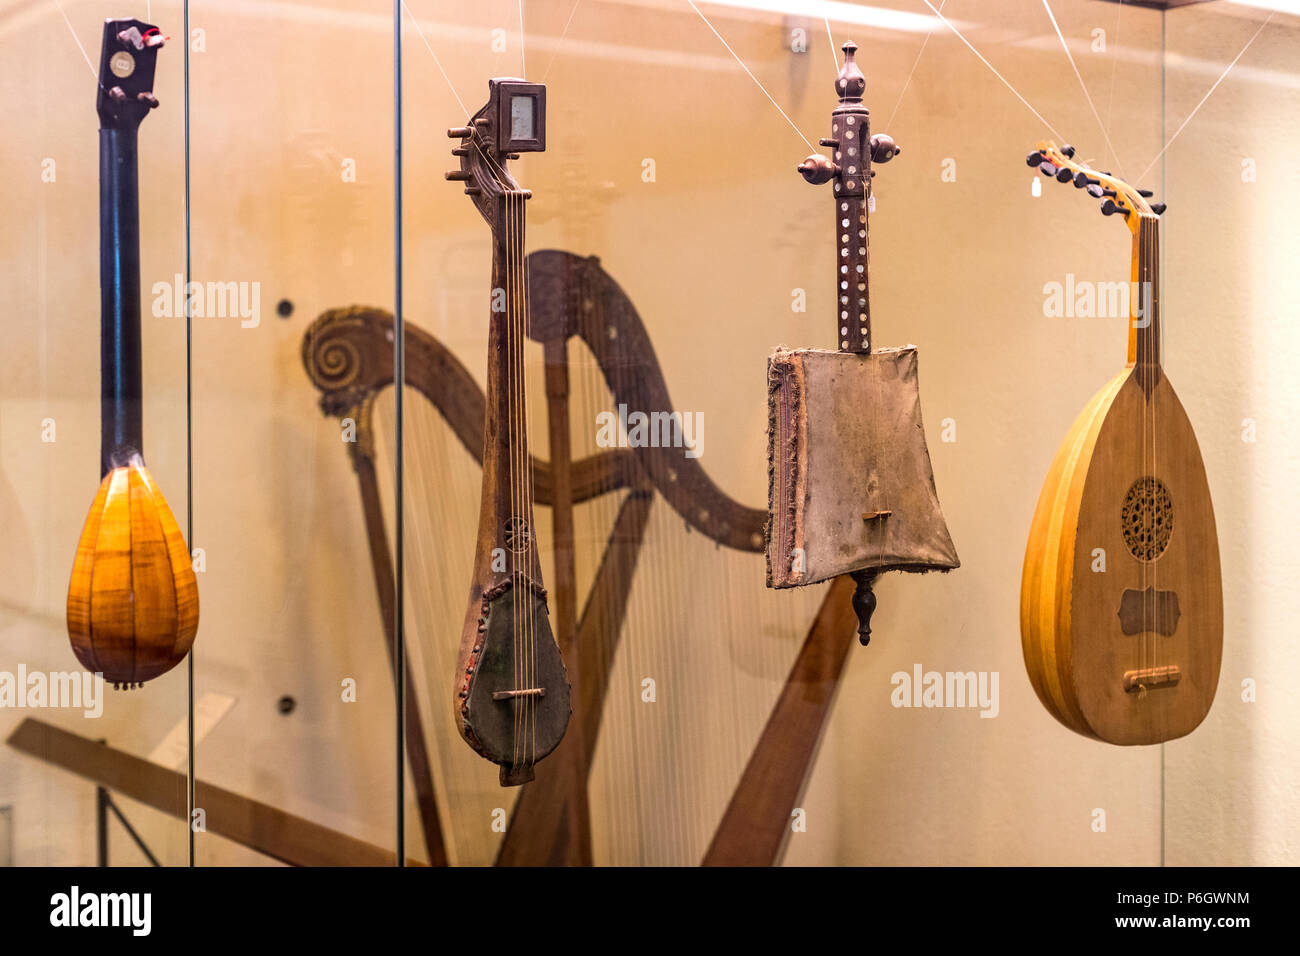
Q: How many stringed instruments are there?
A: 6